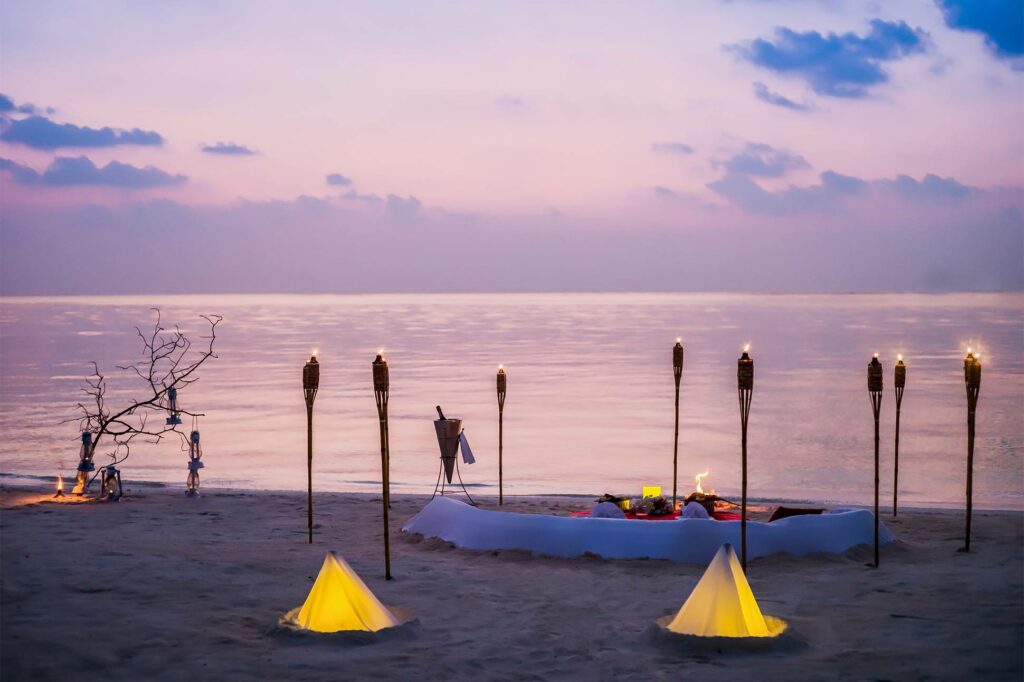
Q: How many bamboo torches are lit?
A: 8